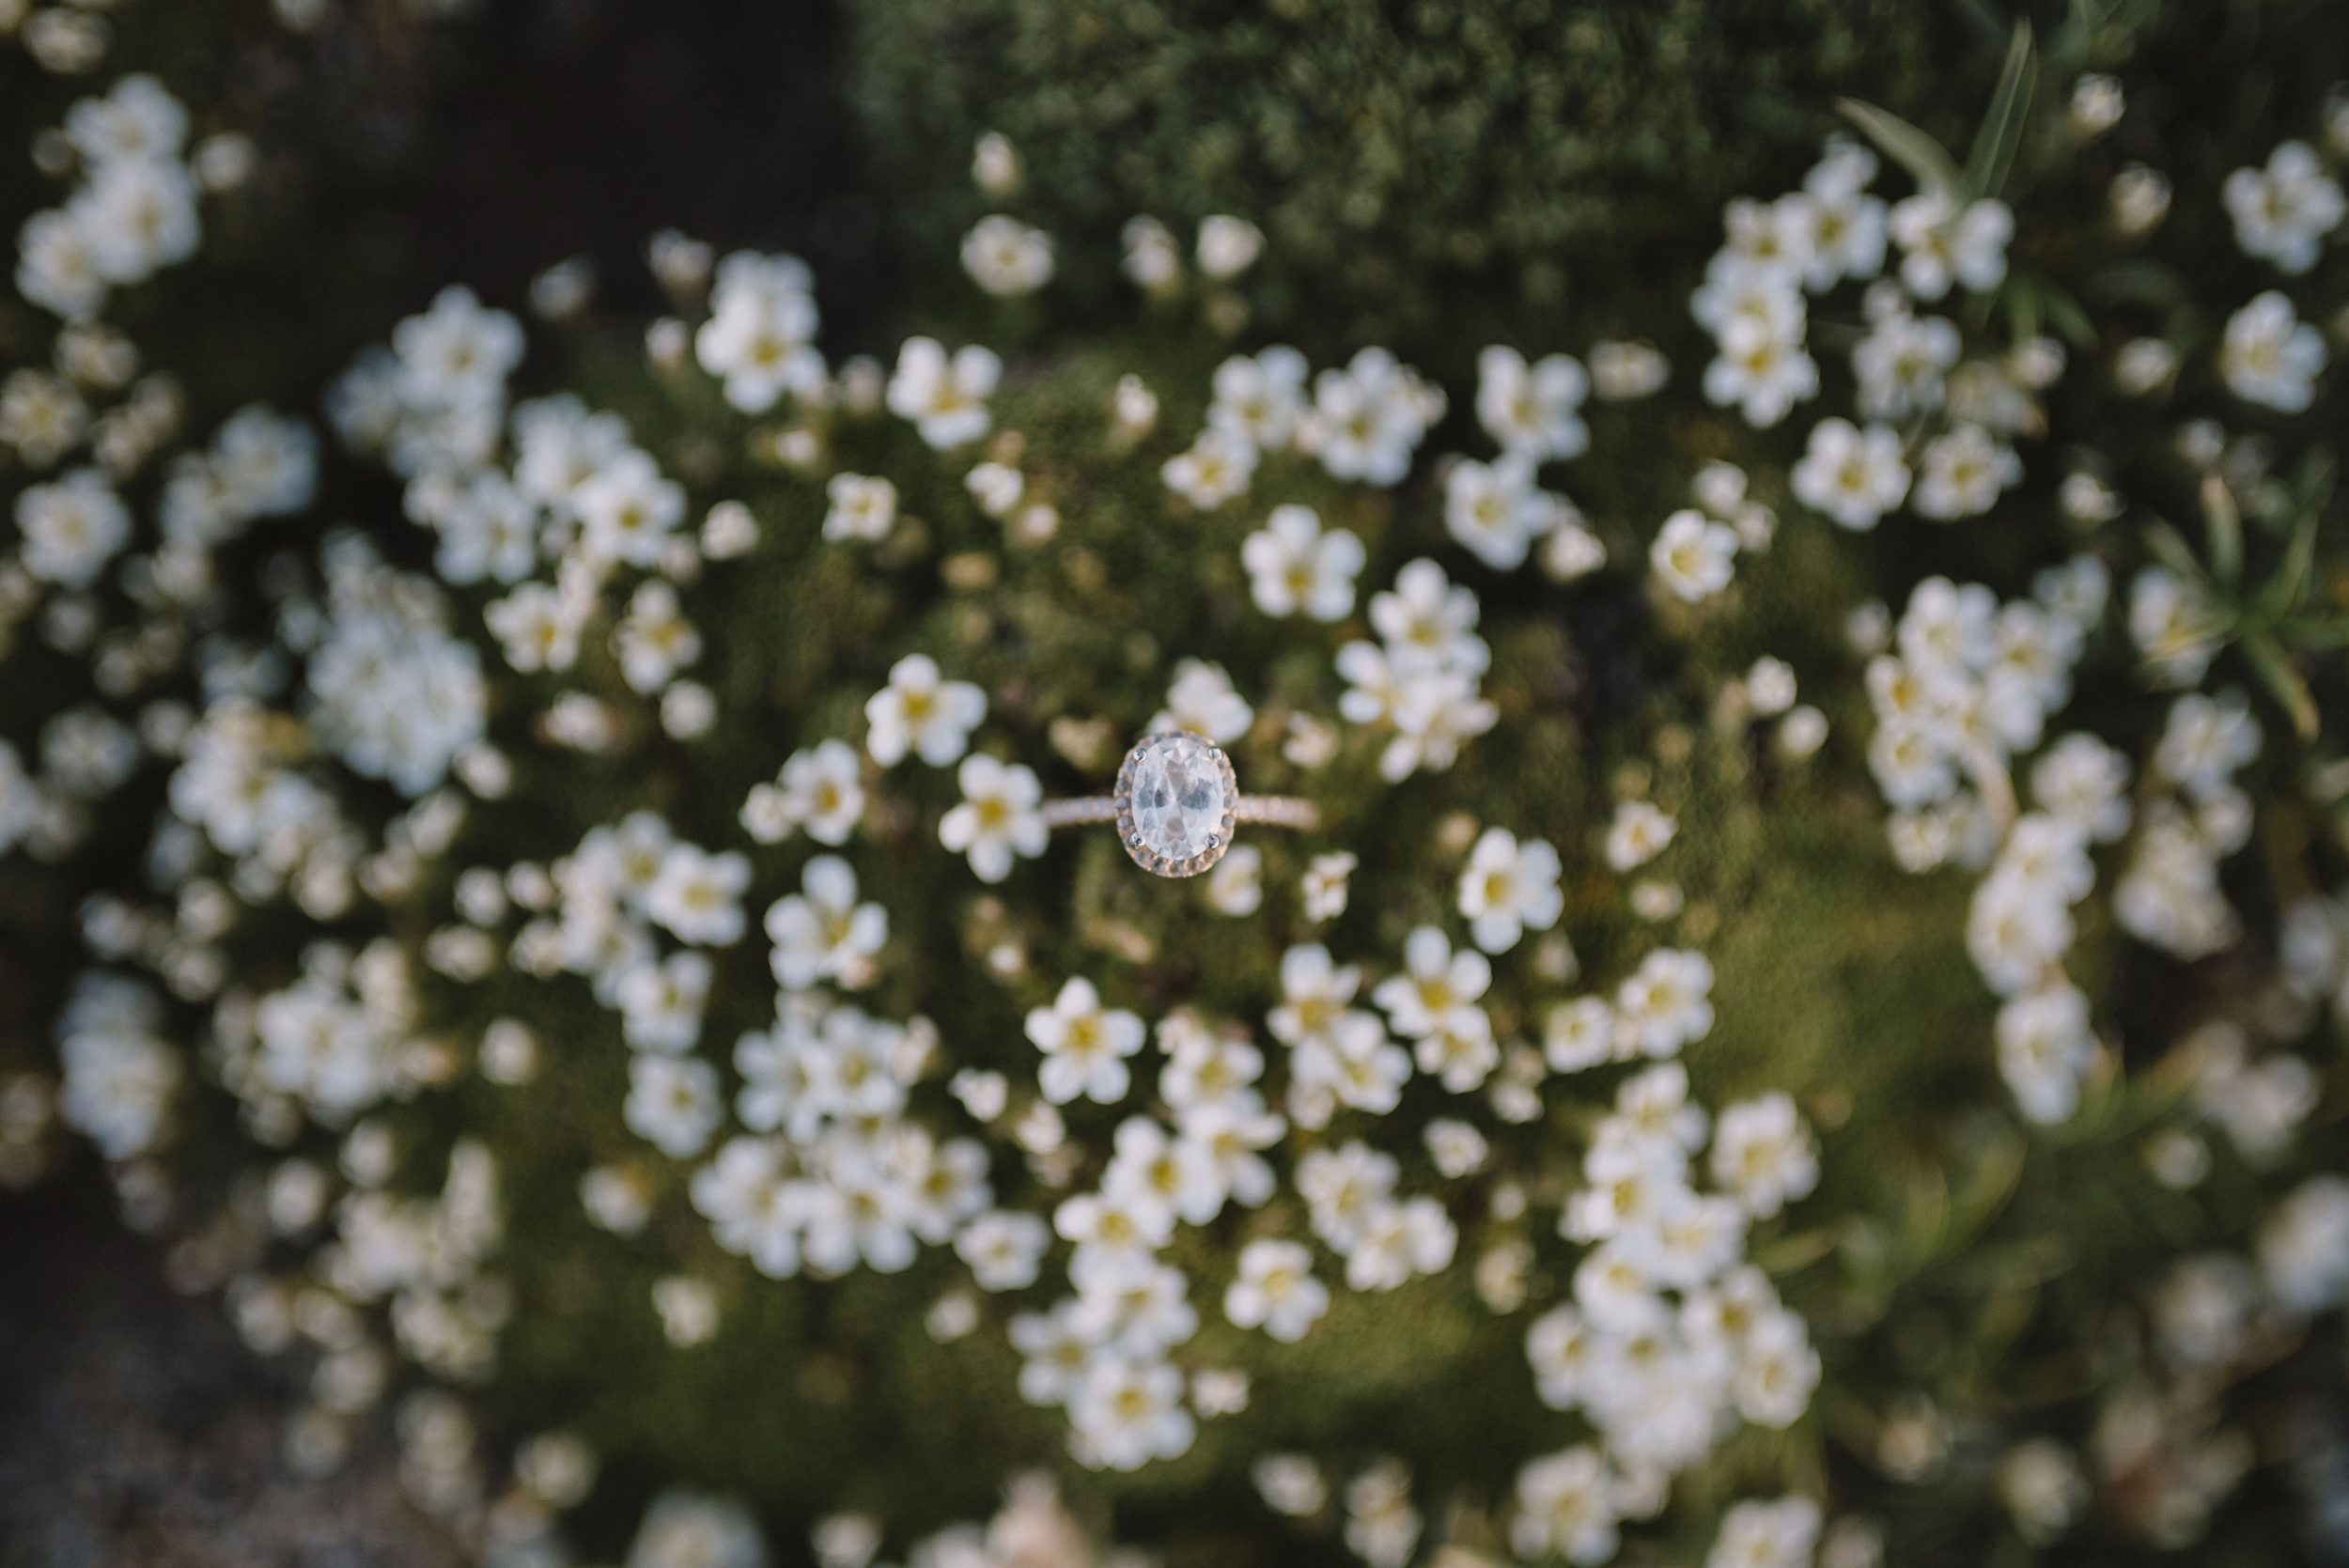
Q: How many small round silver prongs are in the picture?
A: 4